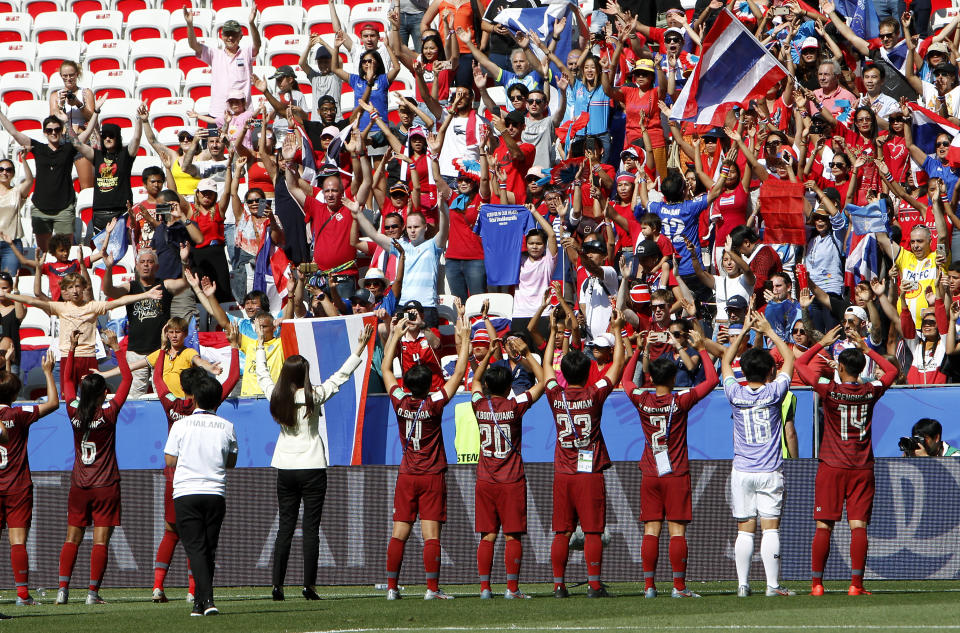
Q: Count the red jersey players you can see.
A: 8